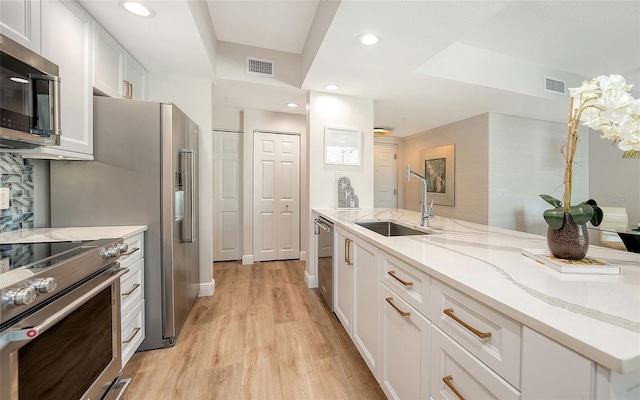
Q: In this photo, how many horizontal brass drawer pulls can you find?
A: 7